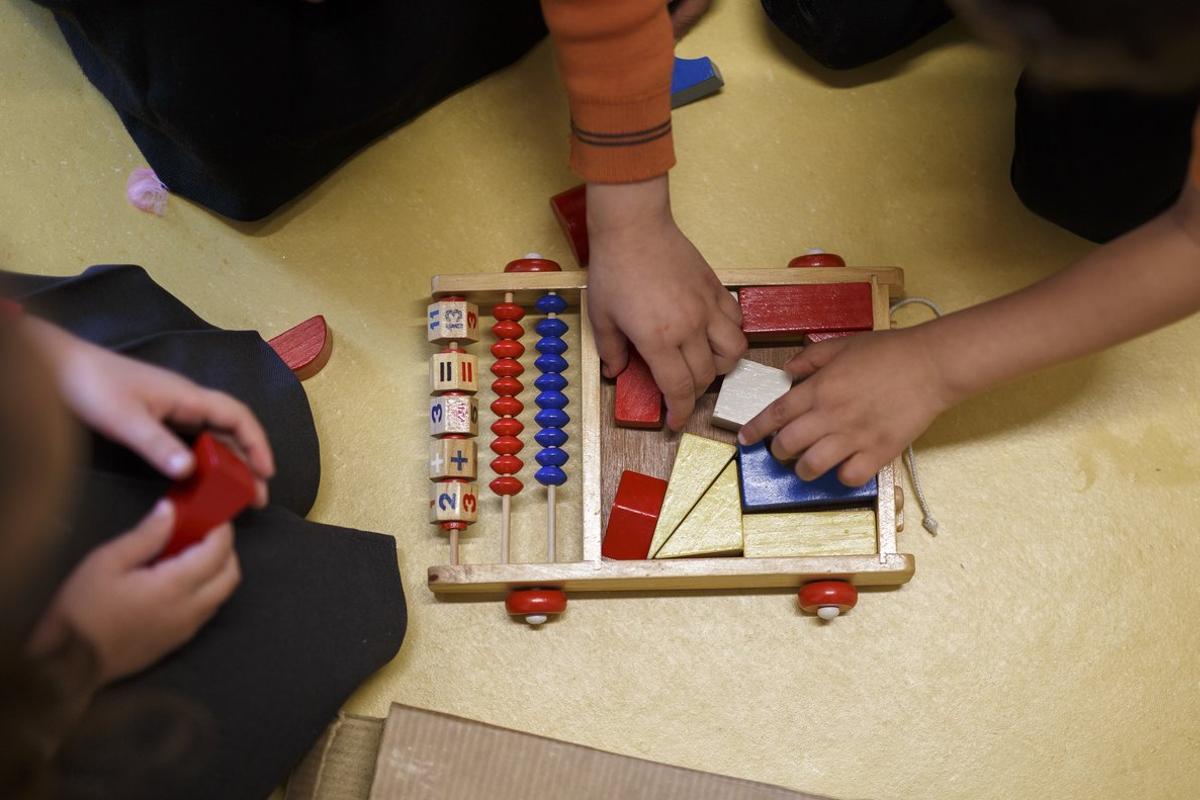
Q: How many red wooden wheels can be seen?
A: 4